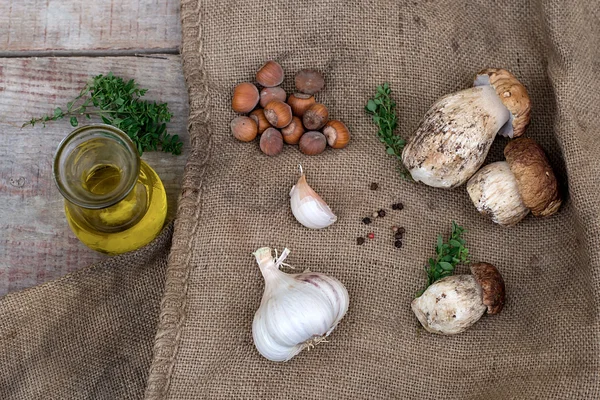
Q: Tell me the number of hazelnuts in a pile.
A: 13